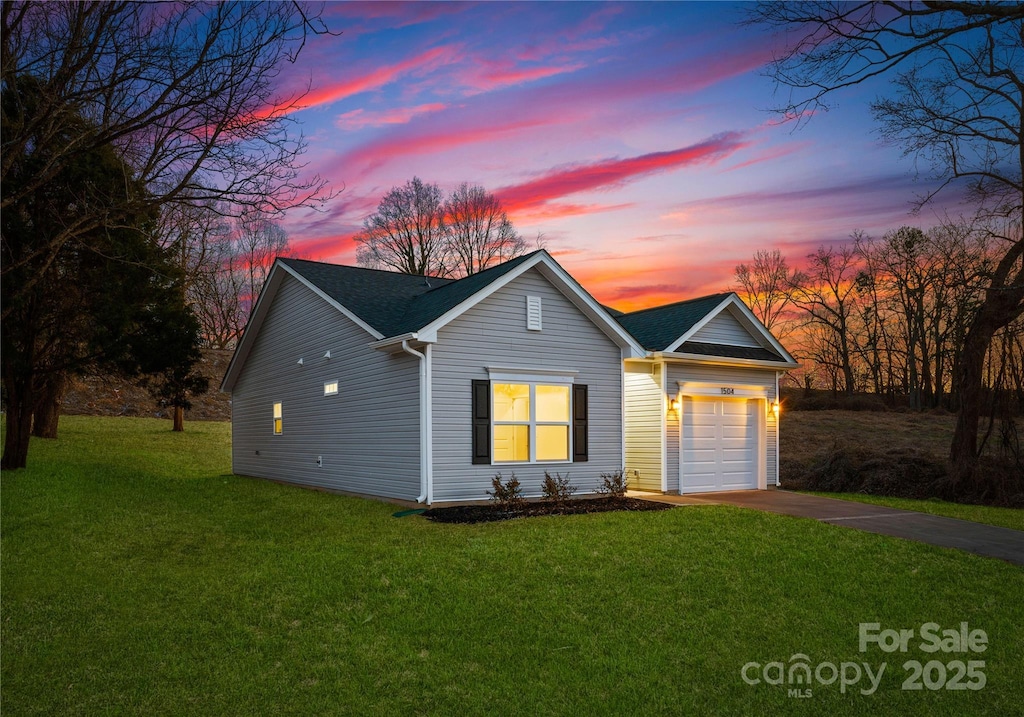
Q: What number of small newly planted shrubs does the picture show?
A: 3